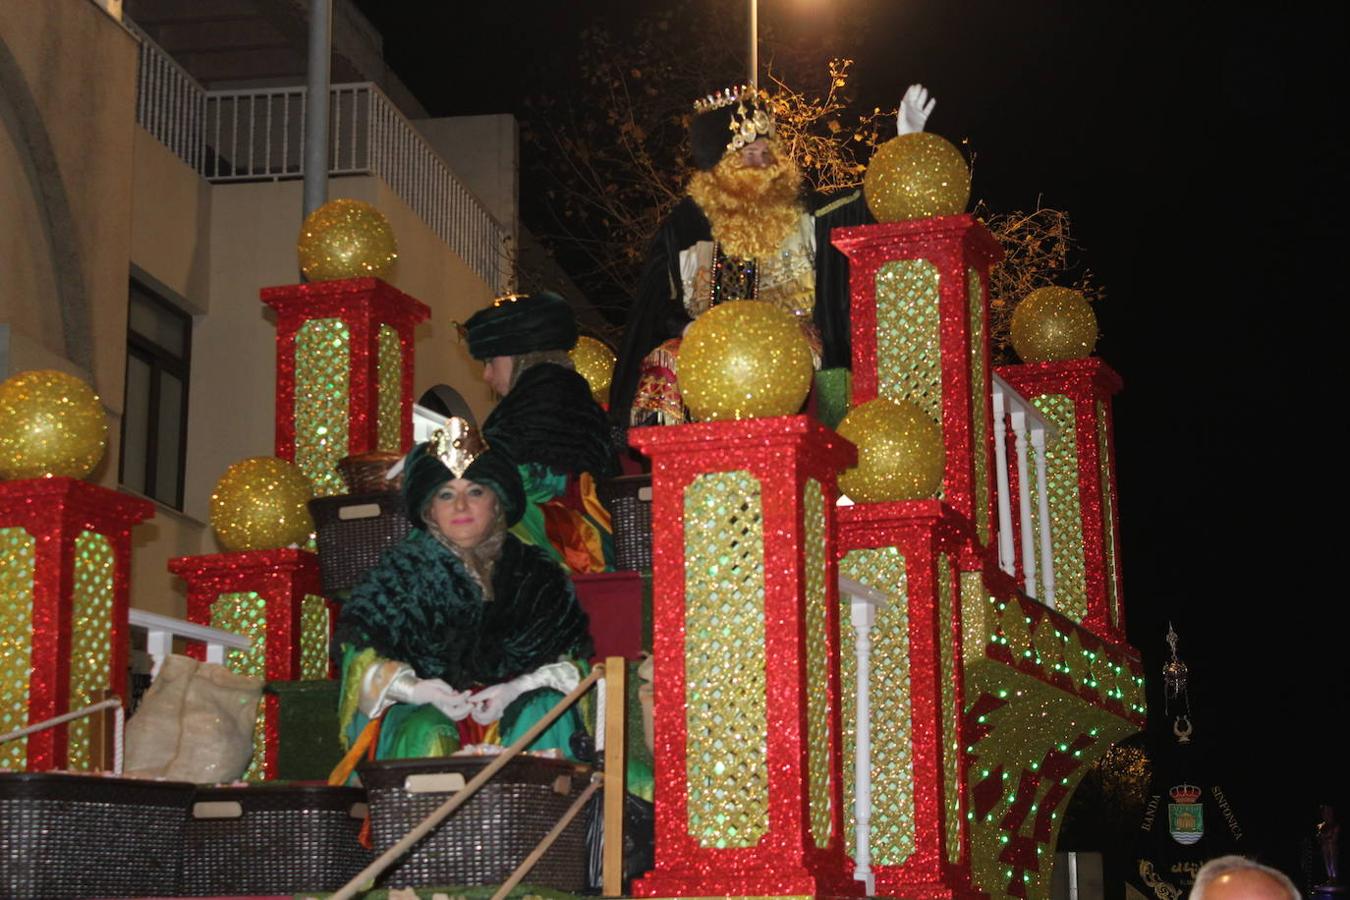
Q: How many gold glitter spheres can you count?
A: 8